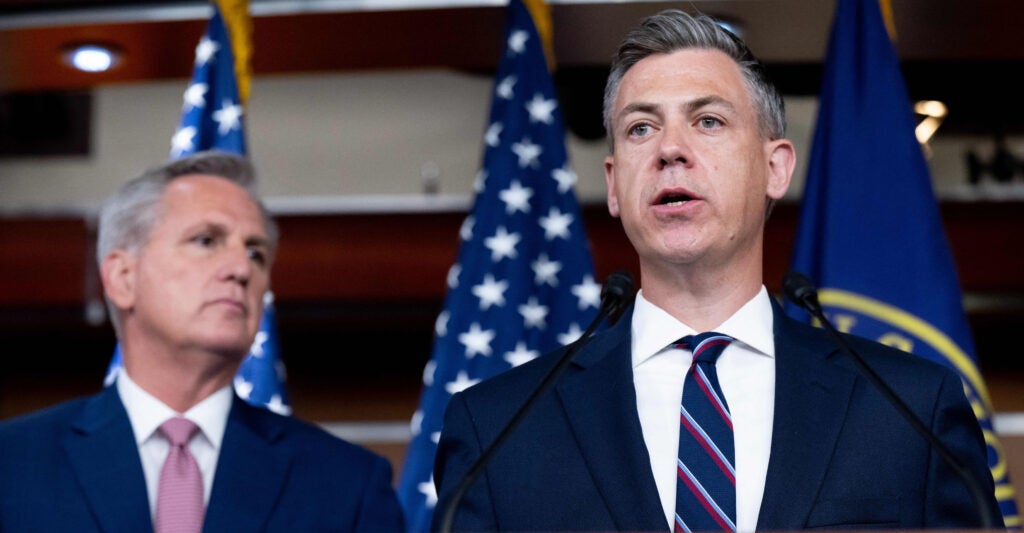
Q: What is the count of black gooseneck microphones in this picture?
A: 2